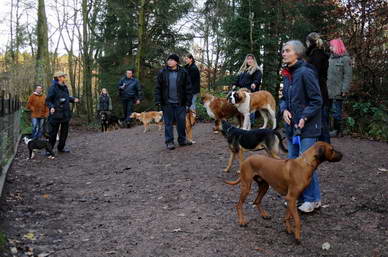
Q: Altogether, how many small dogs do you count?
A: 1